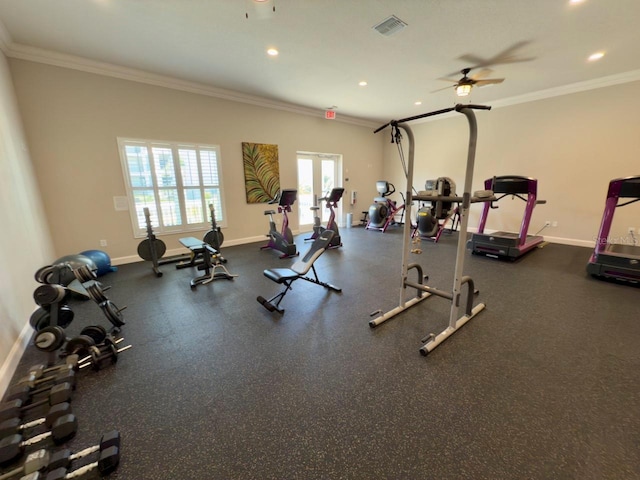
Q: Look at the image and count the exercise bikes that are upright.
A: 2